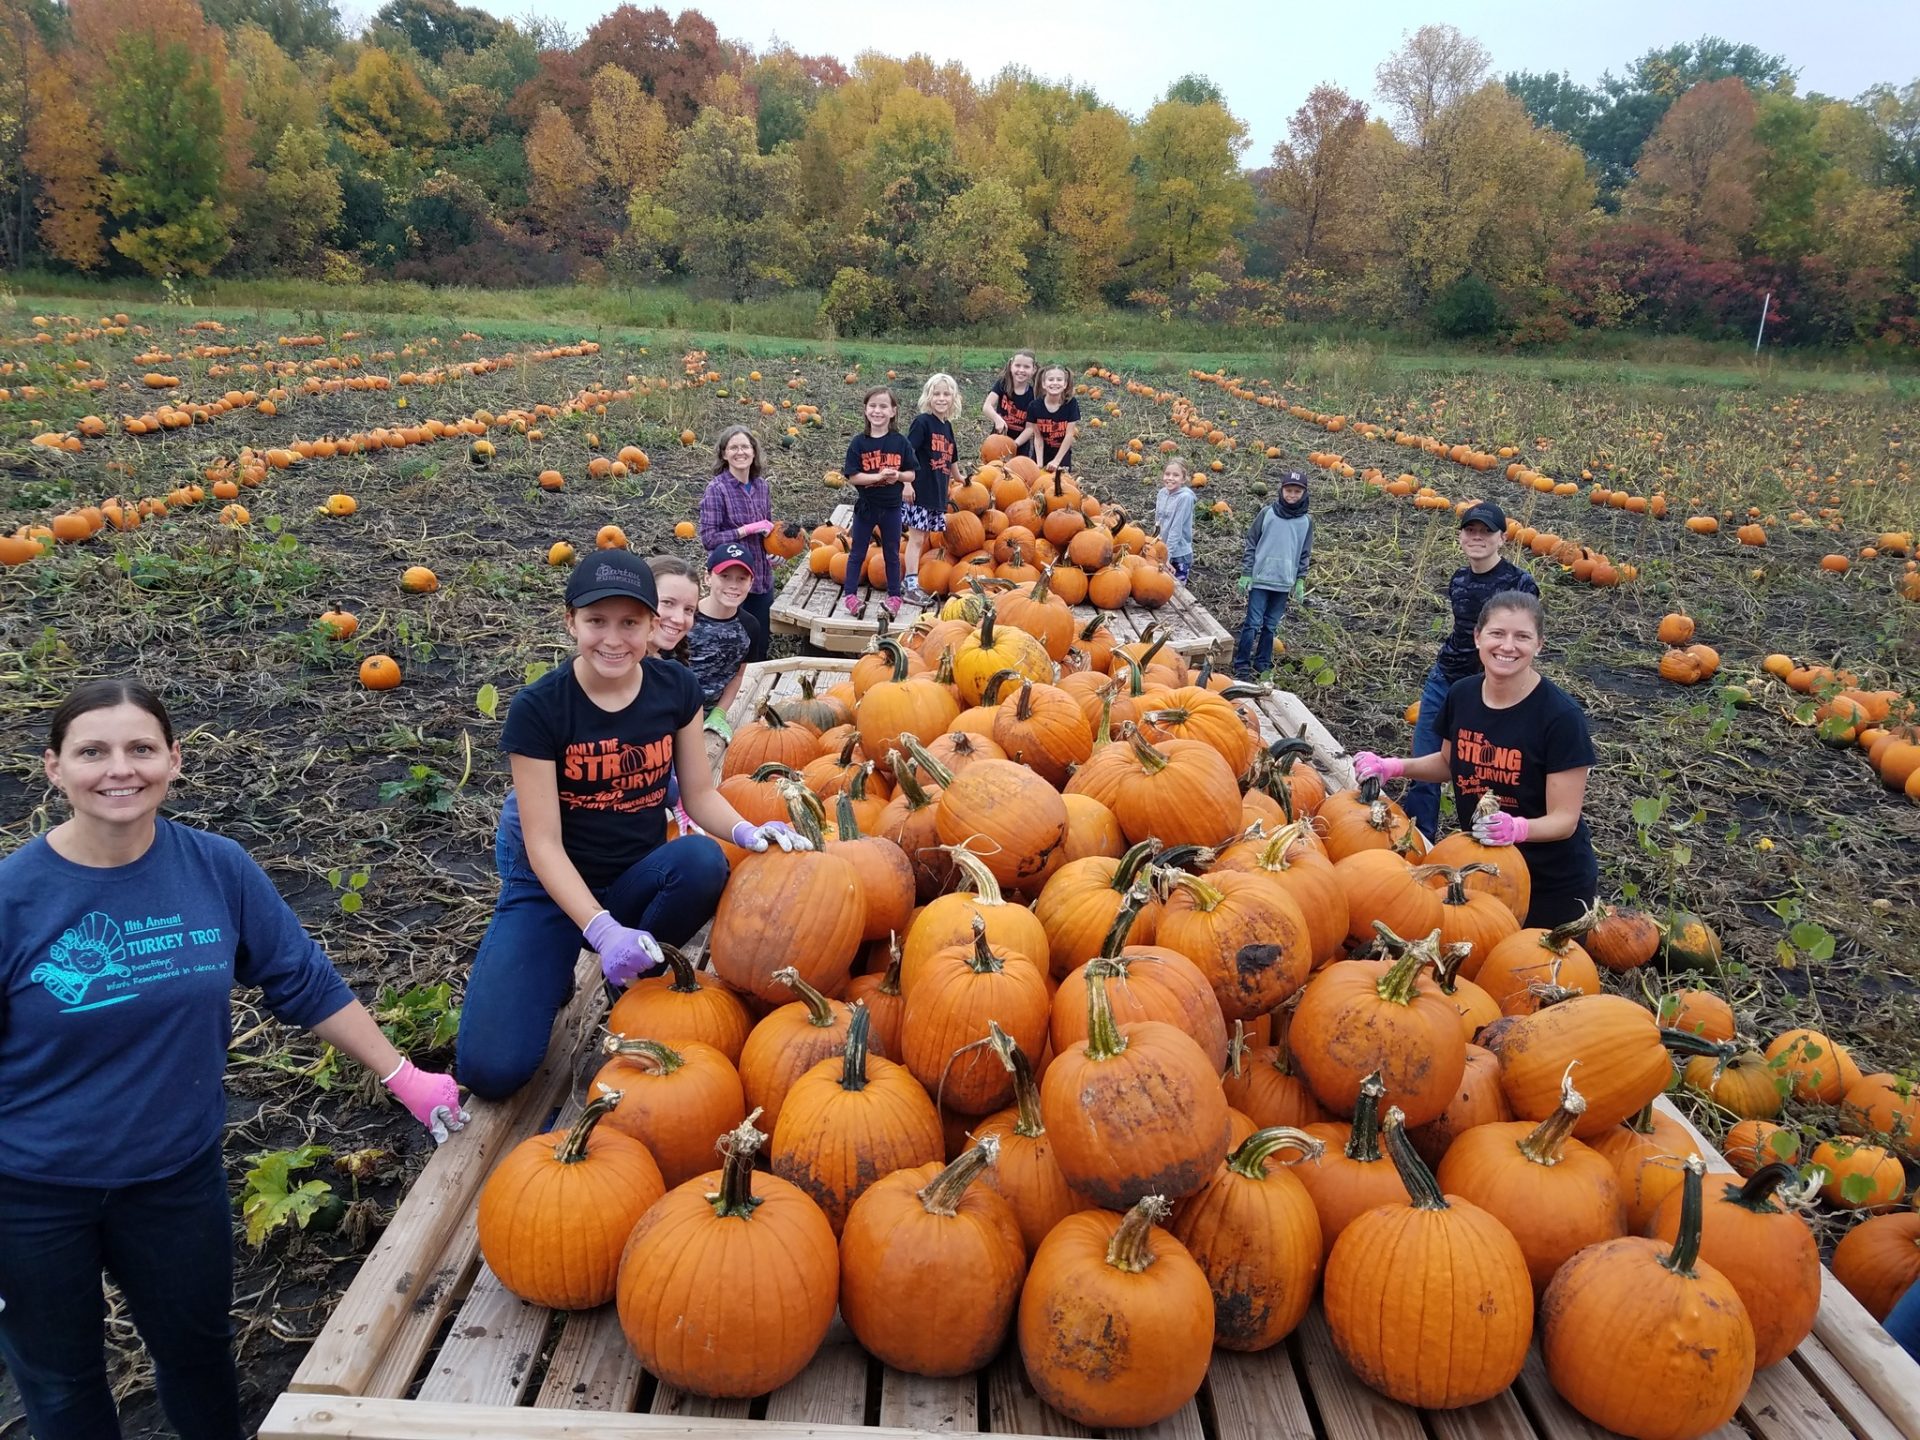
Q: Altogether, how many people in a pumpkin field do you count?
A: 13